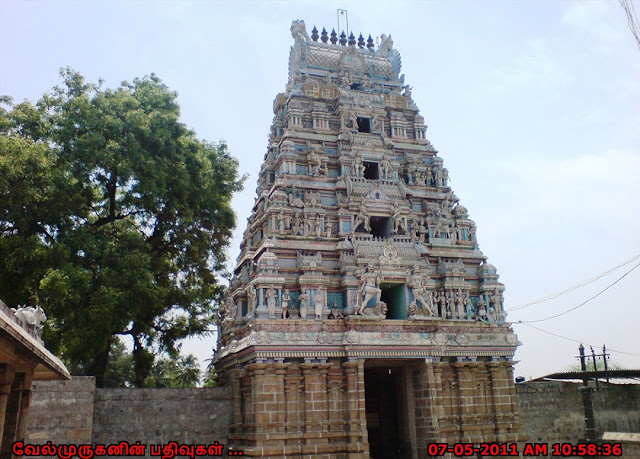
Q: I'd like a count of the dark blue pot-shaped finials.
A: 7